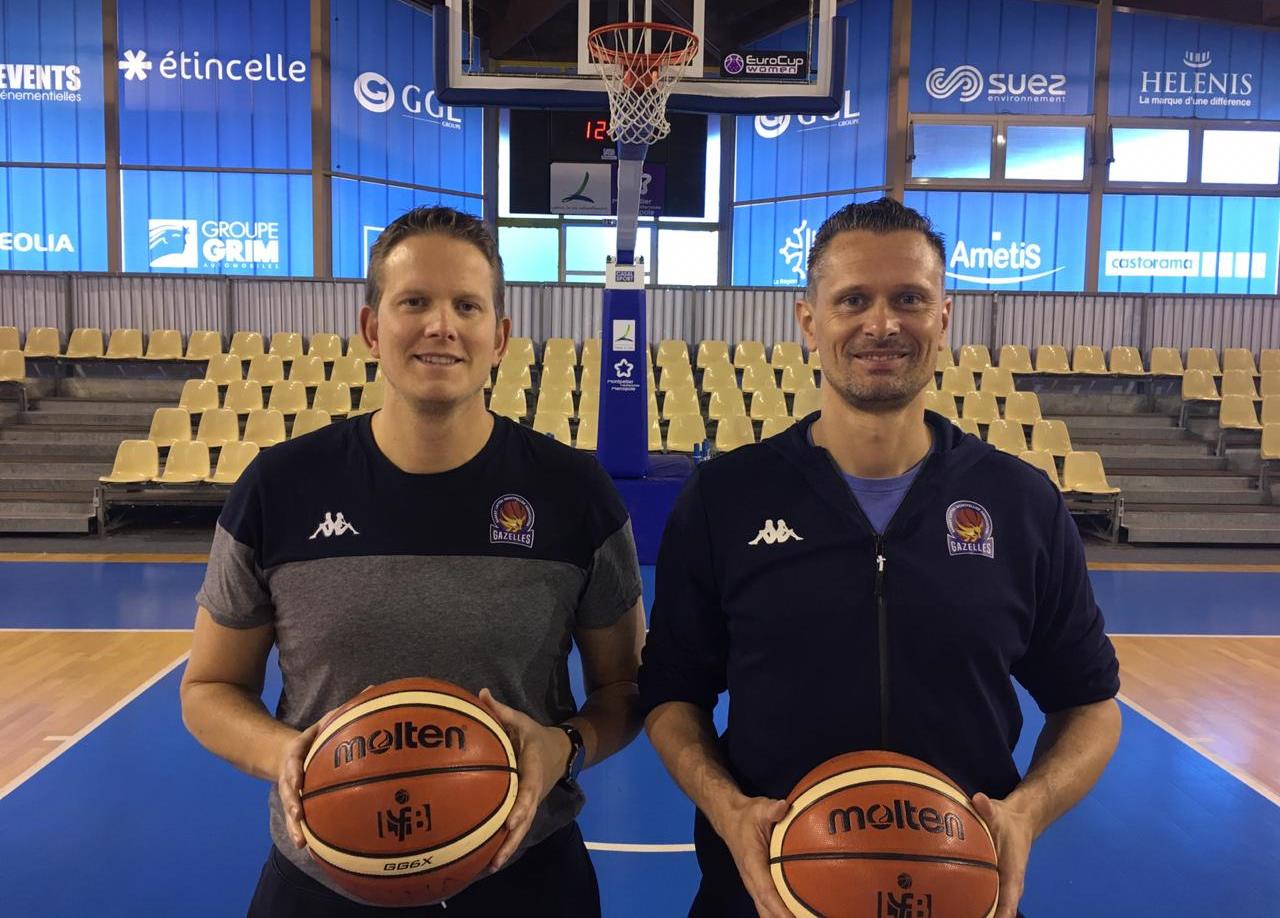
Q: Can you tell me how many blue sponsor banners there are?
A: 12